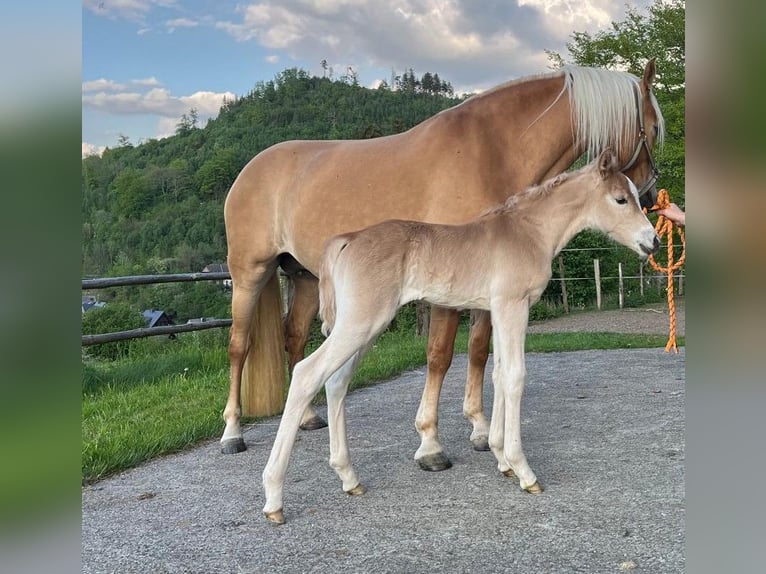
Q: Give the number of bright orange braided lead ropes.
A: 1